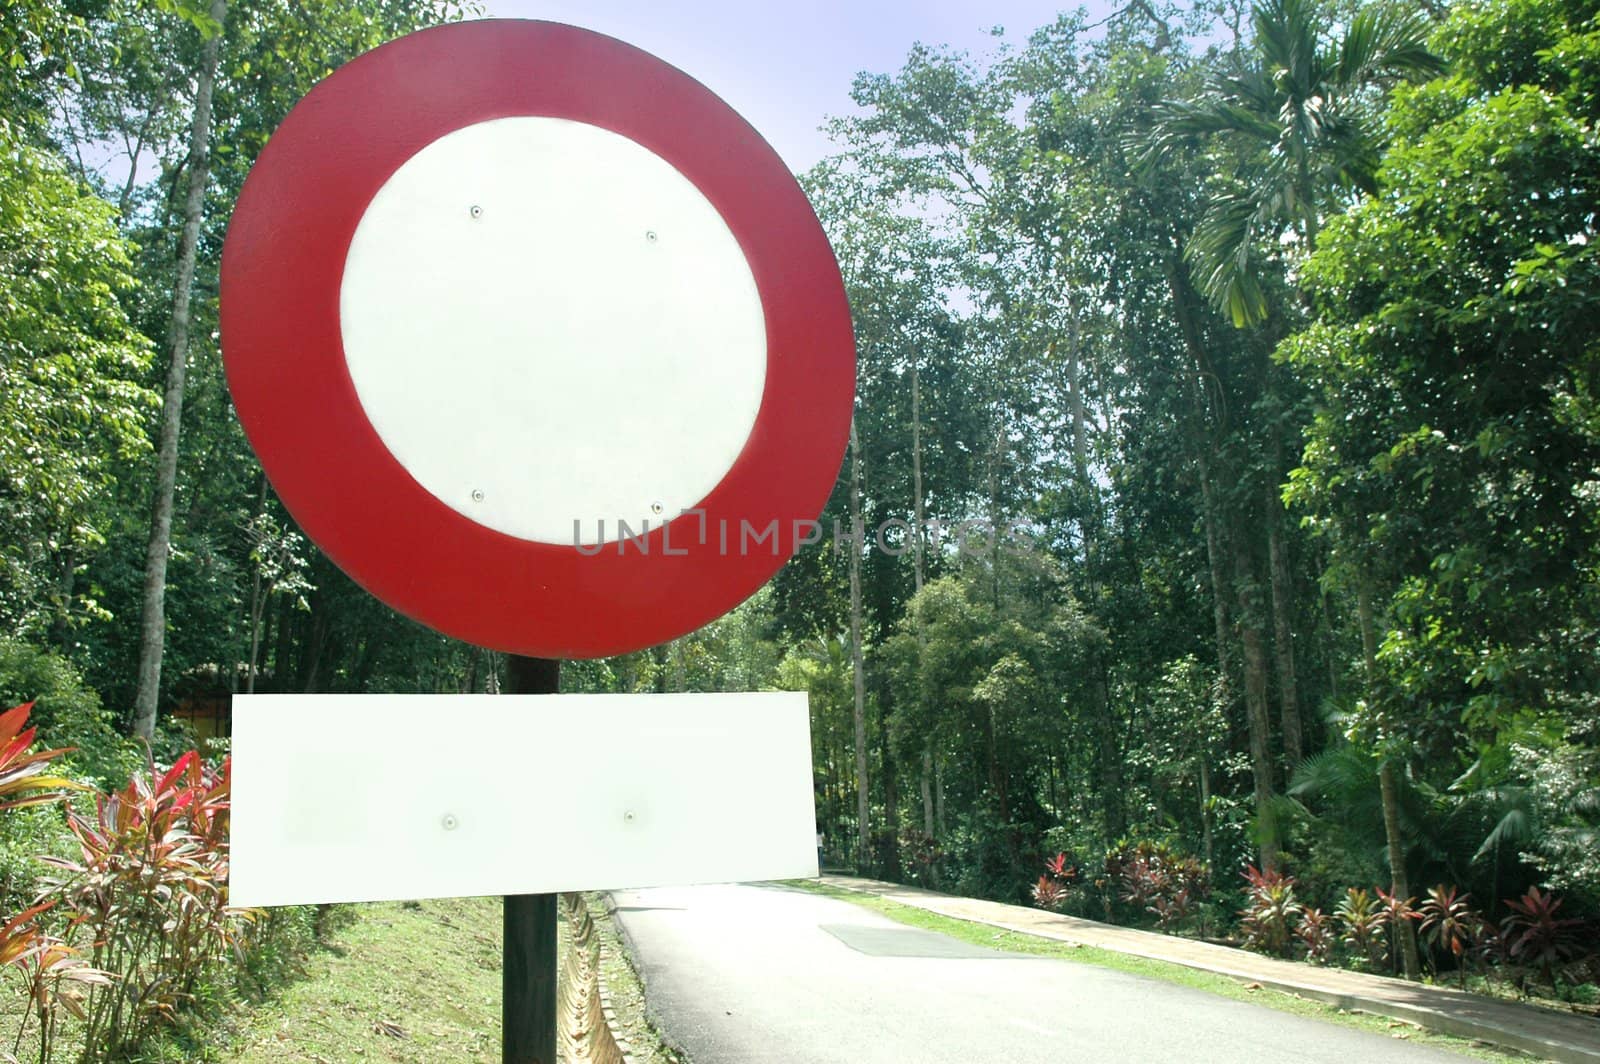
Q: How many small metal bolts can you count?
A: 6